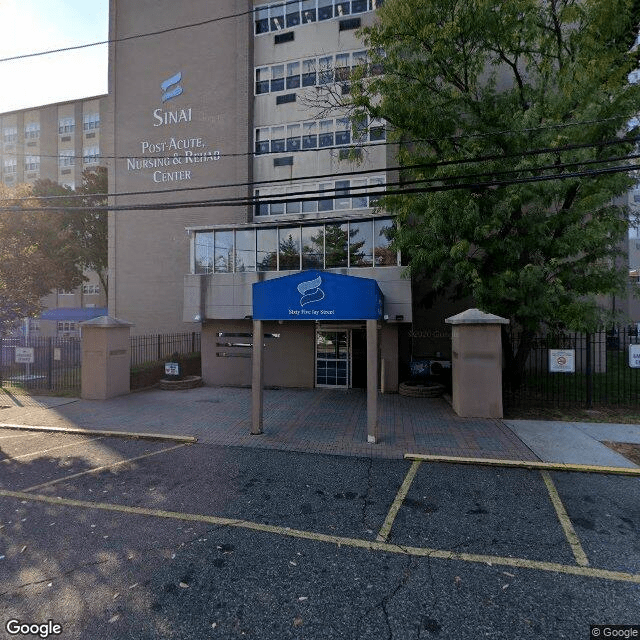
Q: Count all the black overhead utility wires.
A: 5